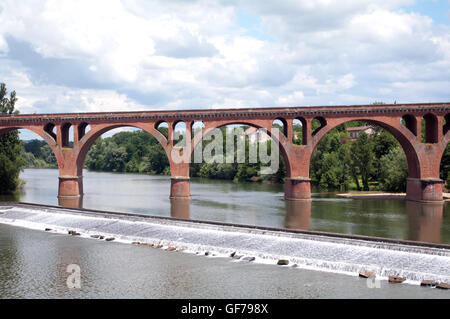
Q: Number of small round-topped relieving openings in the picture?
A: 12